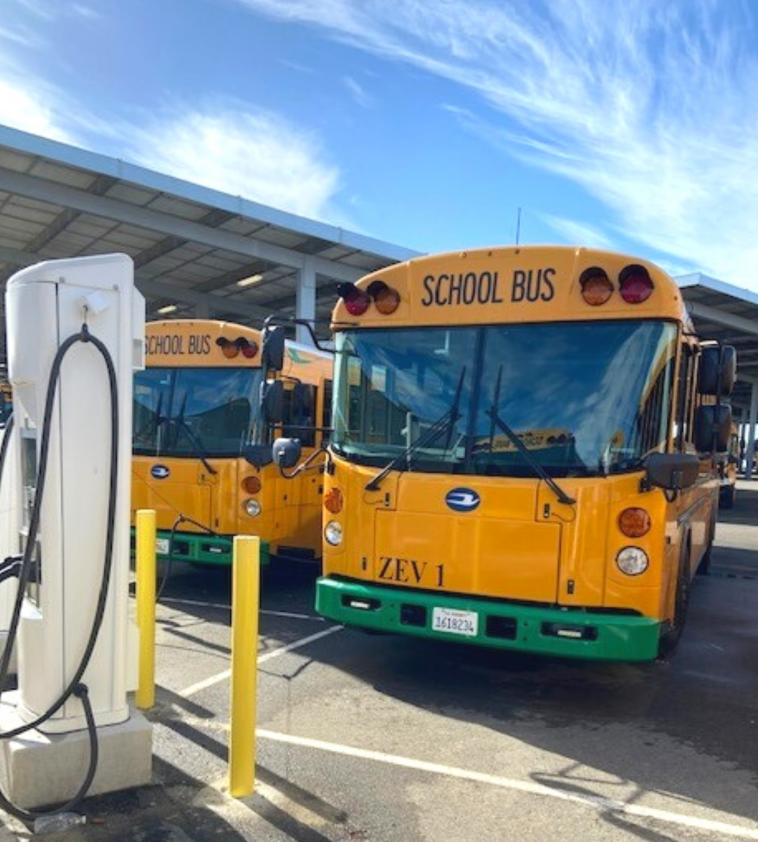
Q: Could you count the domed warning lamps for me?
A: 6